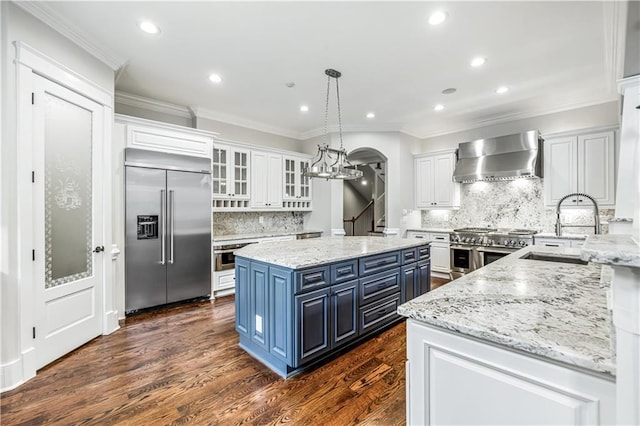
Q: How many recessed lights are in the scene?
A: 8